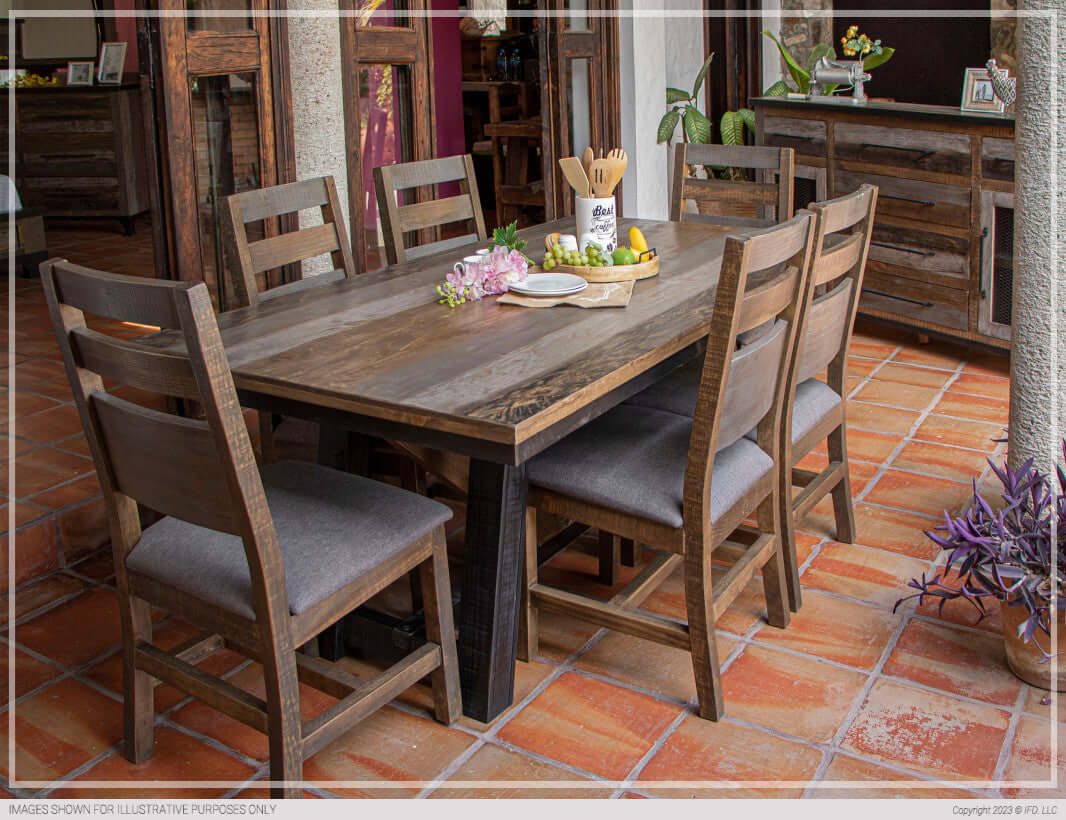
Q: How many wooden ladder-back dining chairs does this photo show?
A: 6